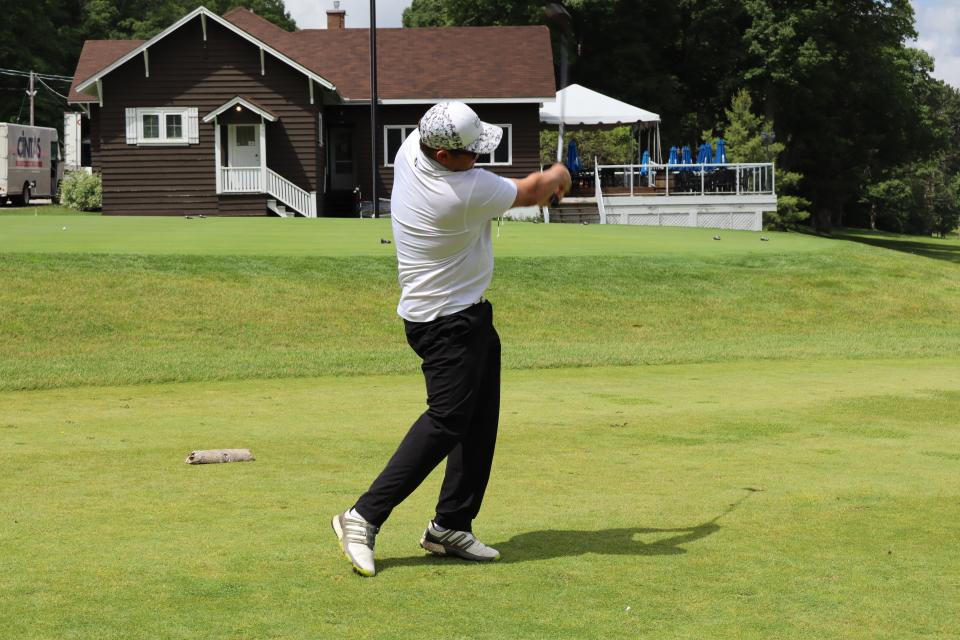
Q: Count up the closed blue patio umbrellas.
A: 7